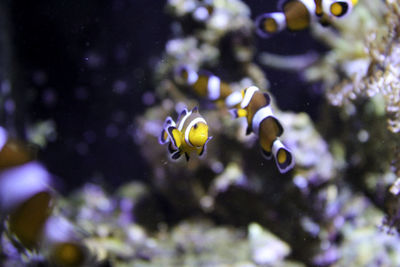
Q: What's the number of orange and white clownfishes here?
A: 6